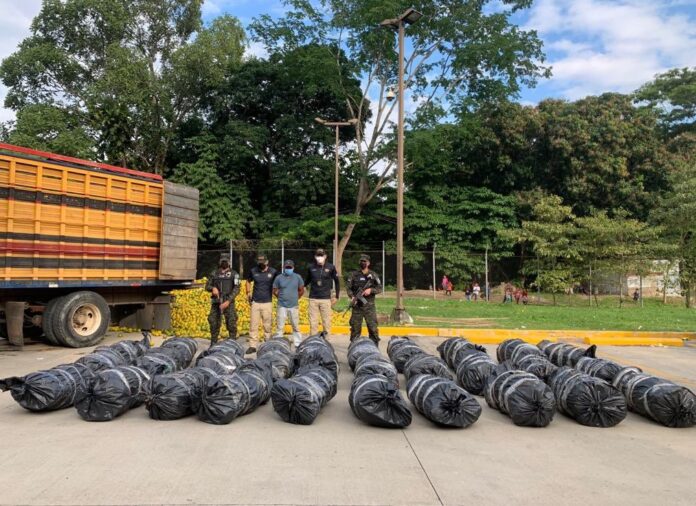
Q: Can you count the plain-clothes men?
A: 3